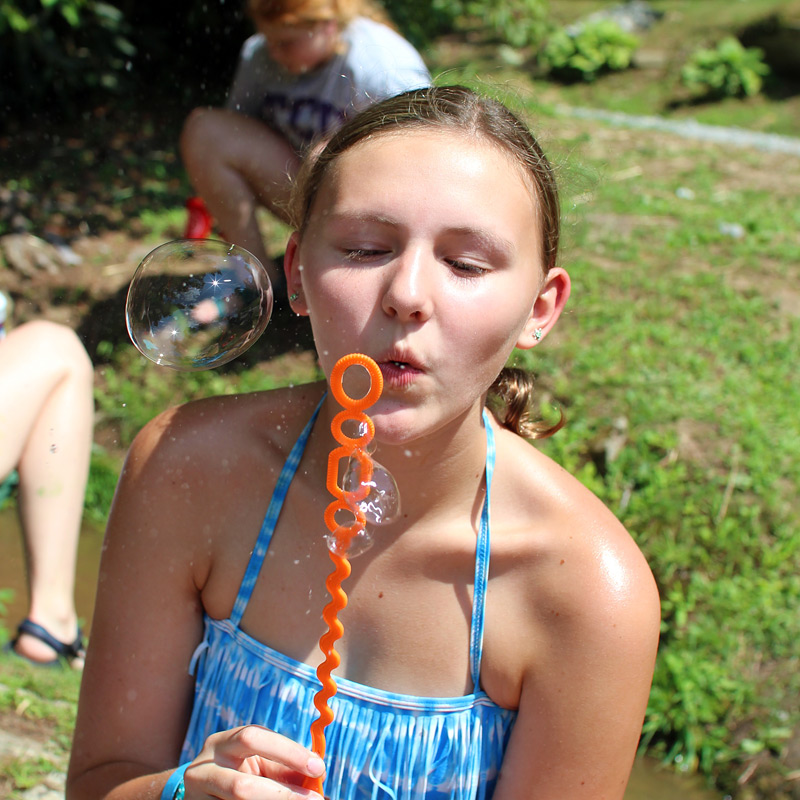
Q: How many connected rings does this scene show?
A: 4